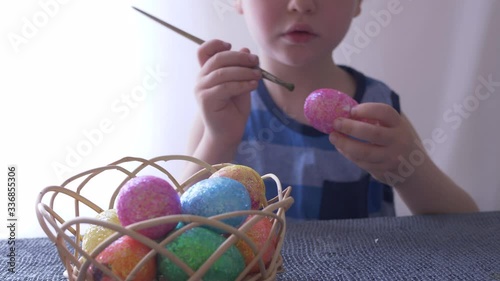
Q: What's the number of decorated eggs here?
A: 8